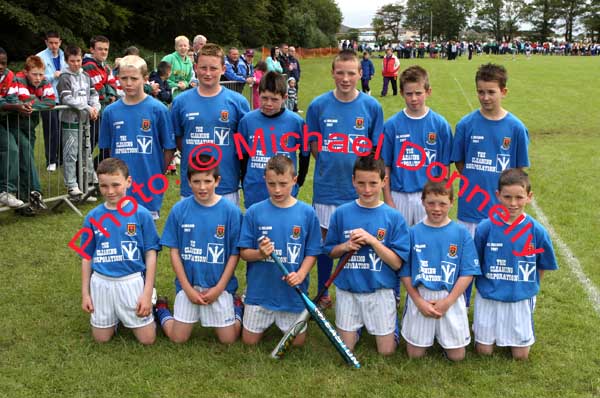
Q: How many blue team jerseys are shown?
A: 12